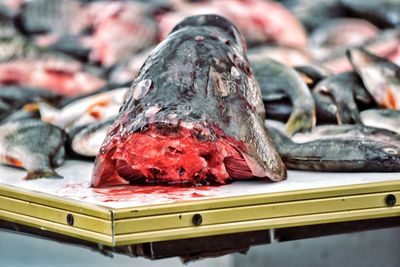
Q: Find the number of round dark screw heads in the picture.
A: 3